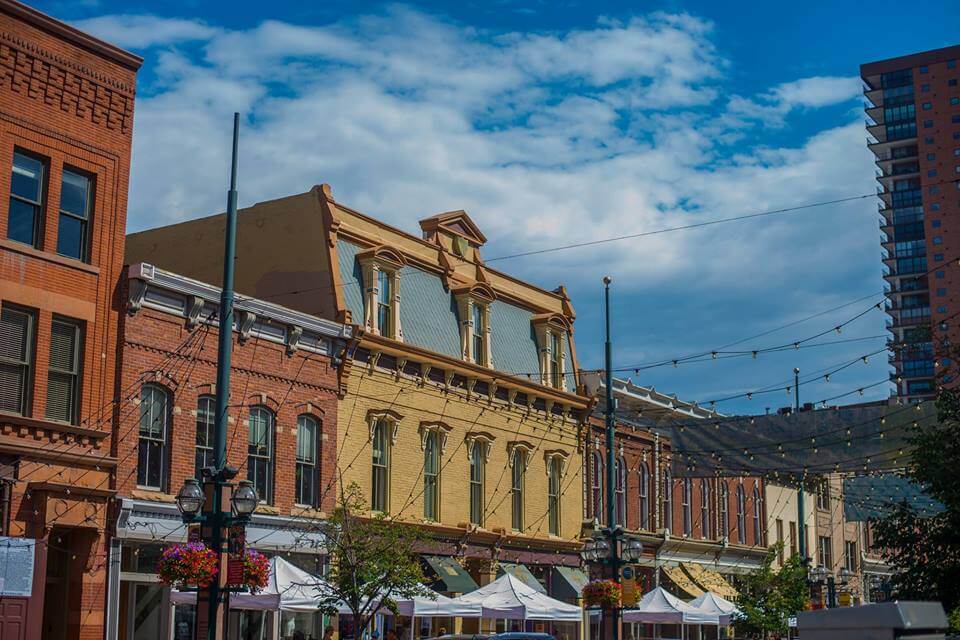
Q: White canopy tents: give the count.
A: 5